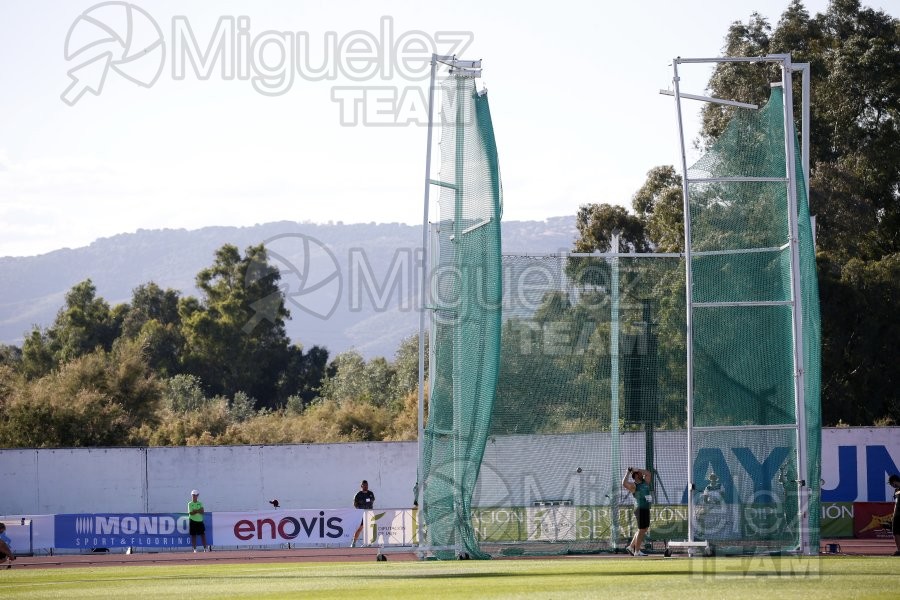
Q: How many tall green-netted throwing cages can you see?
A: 1